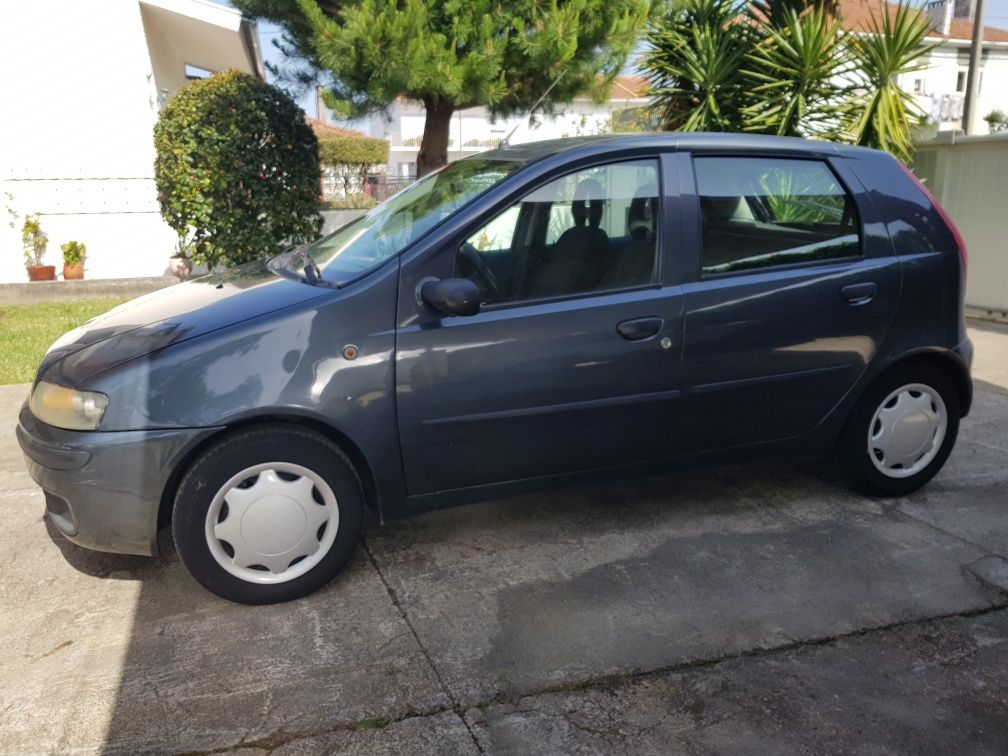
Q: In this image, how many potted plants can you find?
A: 3